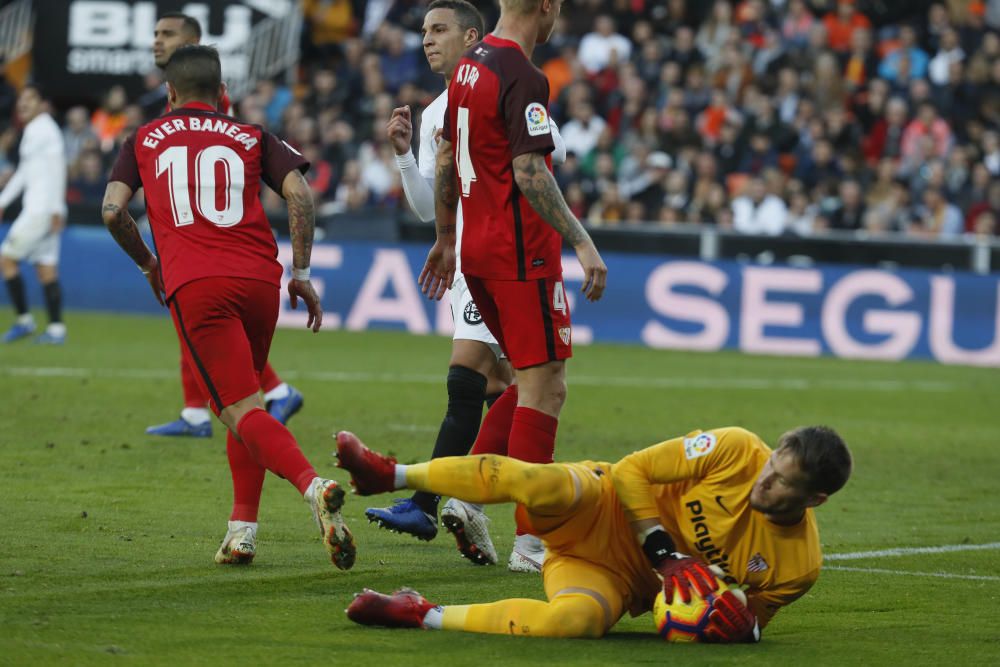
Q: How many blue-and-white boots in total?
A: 5